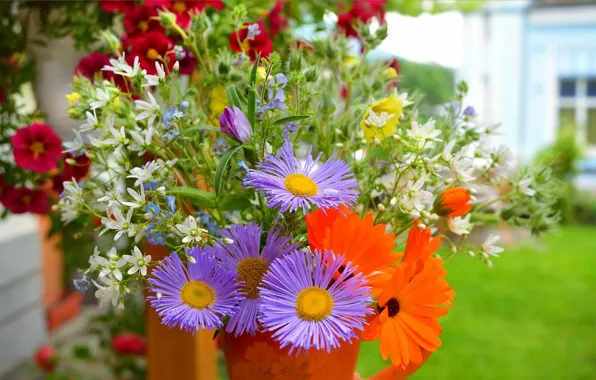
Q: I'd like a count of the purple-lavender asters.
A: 4